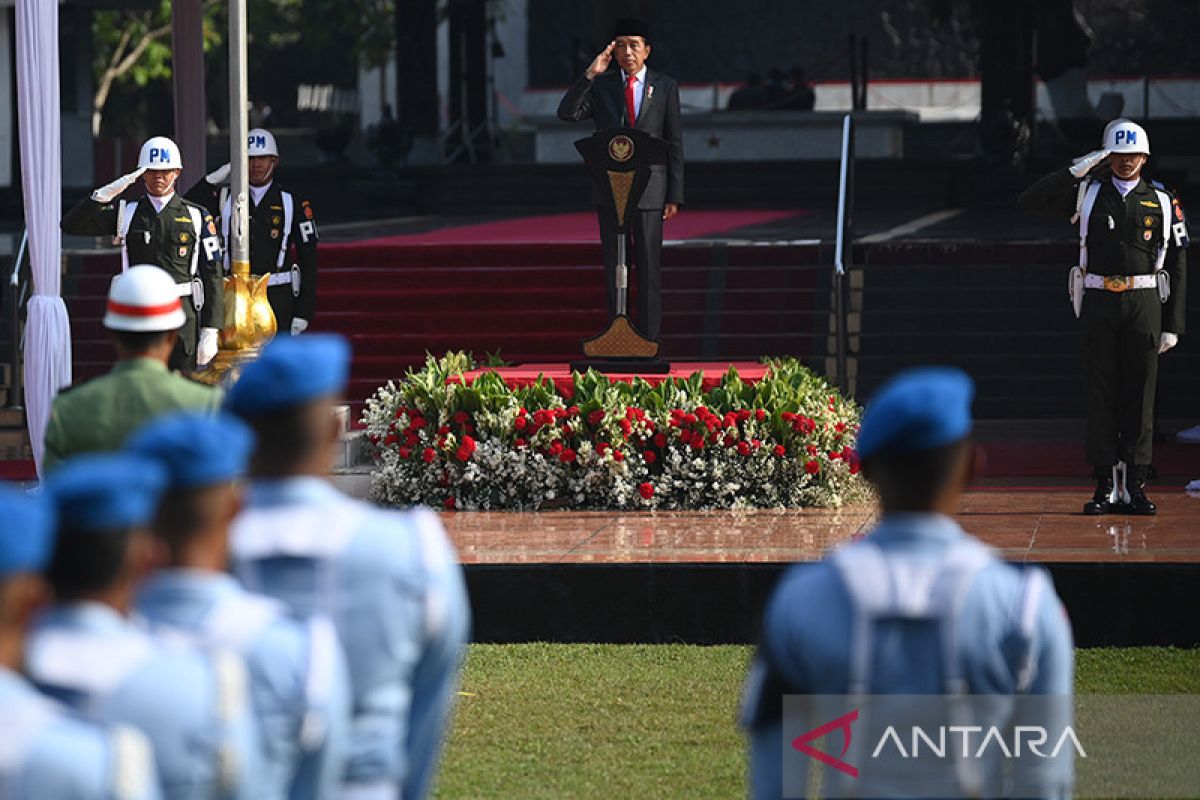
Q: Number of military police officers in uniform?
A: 3